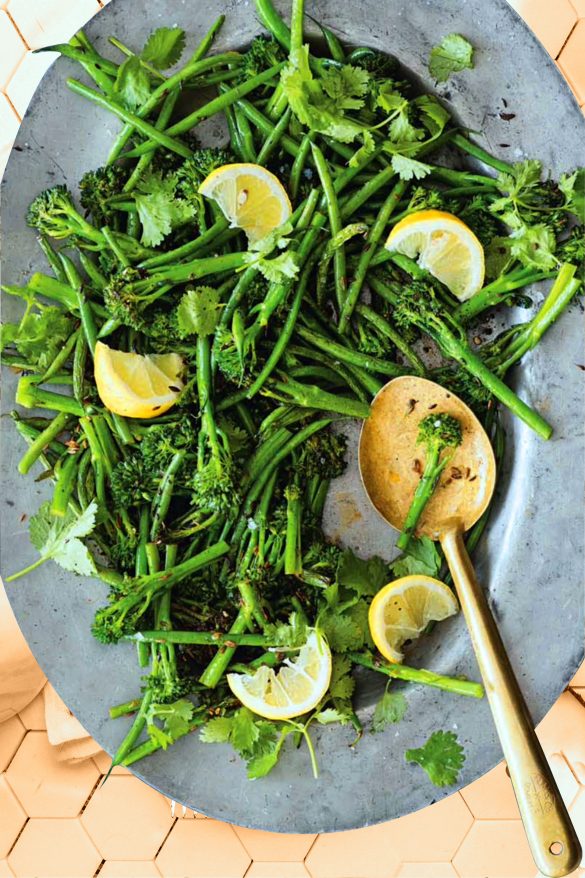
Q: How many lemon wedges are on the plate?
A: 5